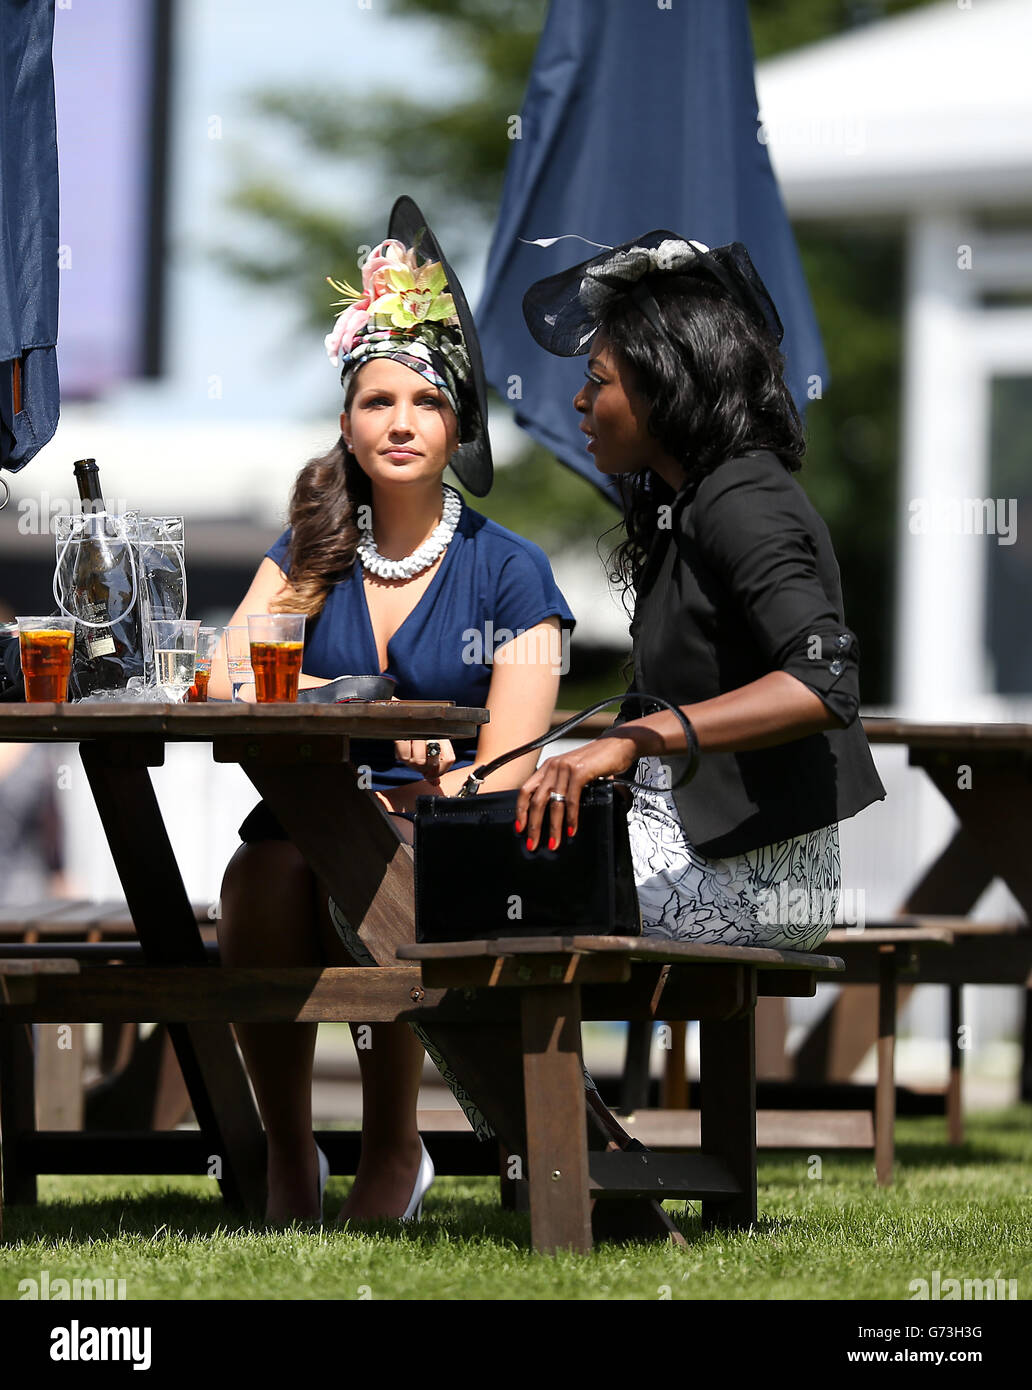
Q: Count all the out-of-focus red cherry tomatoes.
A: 0